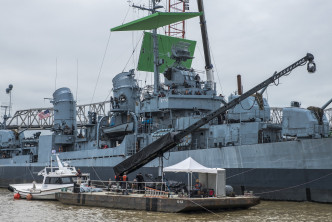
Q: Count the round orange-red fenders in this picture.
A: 2